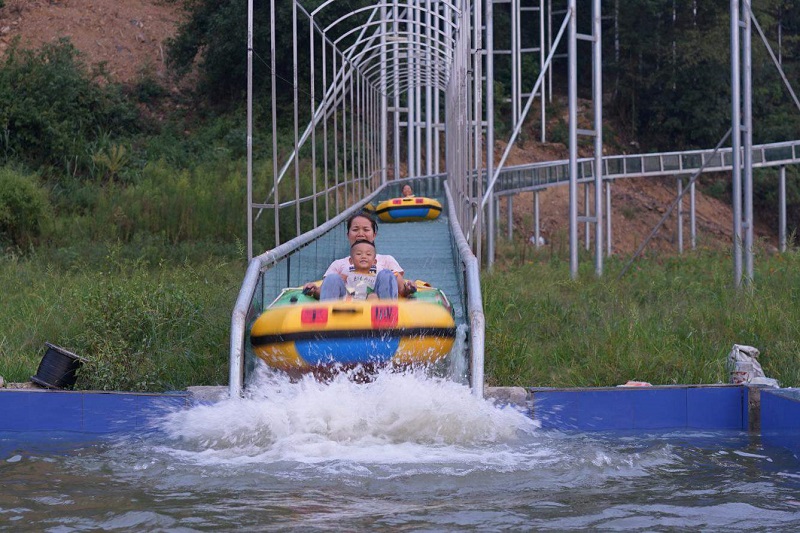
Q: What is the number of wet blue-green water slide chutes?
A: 1